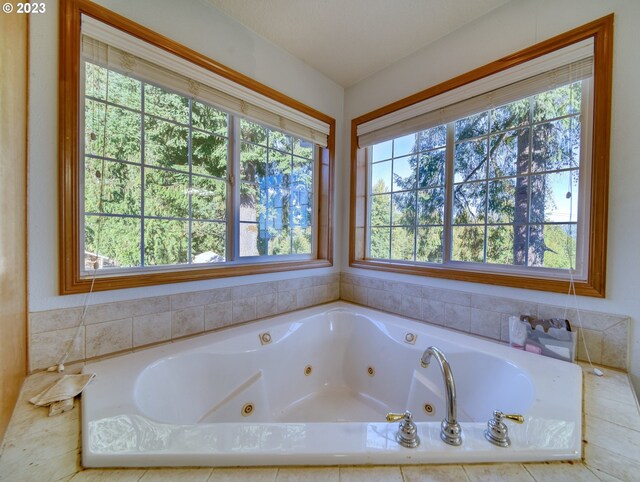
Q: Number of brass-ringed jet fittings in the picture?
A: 4